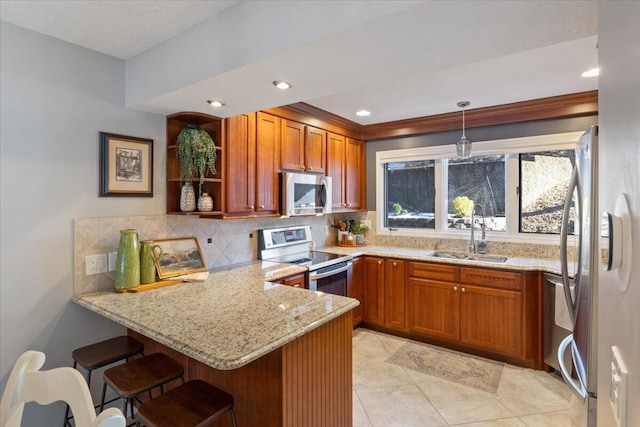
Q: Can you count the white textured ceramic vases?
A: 2